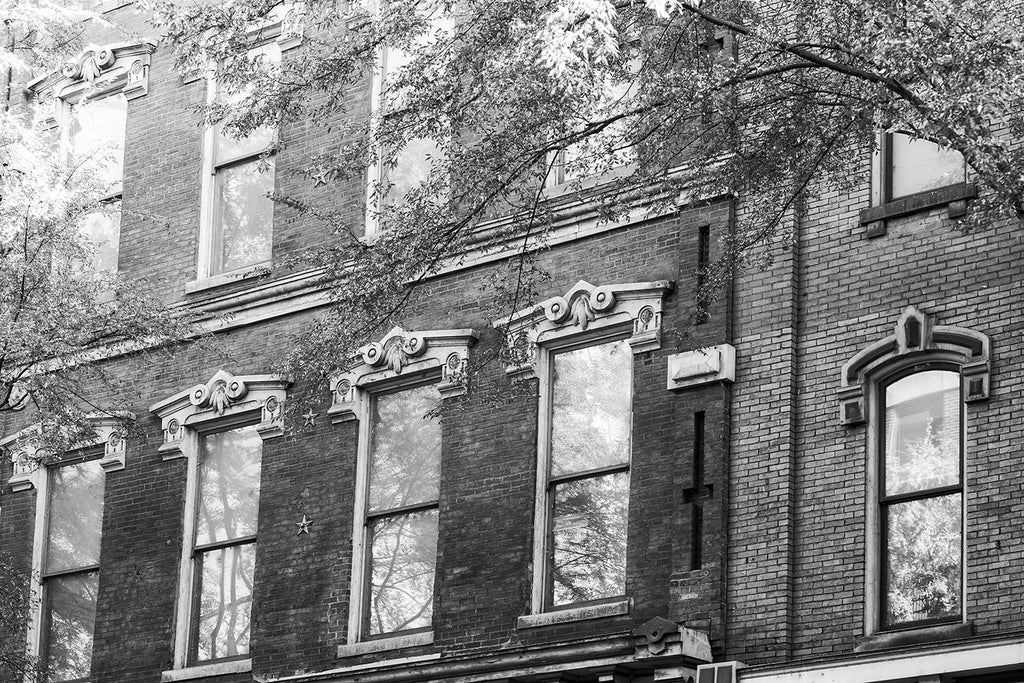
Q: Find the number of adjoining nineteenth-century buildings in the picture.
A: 2